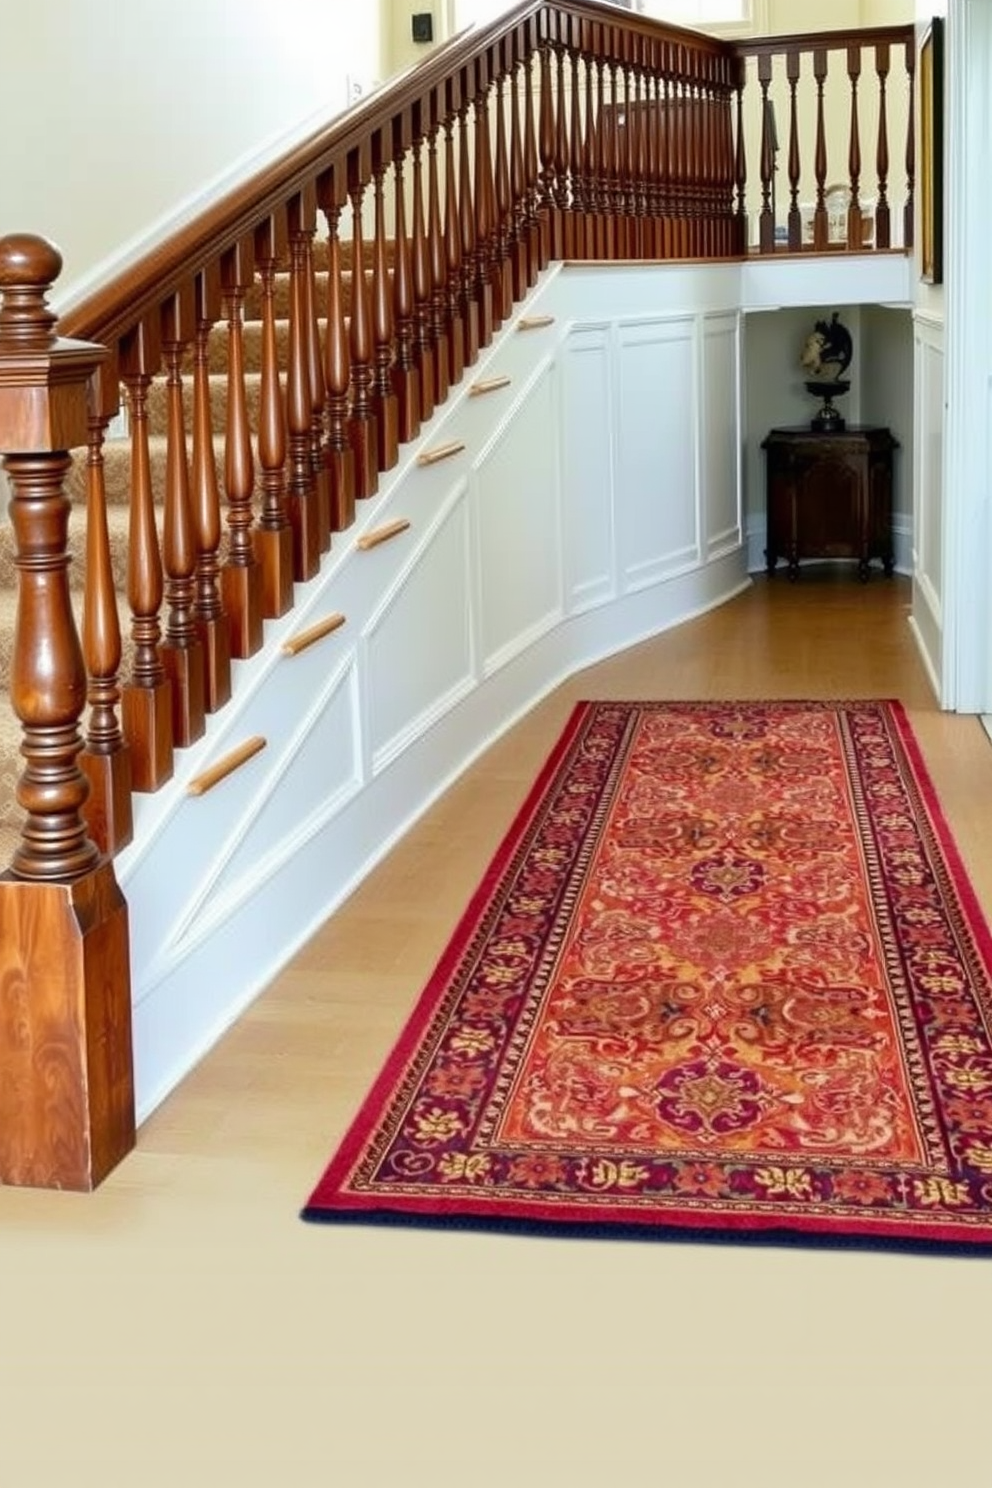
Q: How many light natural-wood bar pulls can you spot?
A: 6